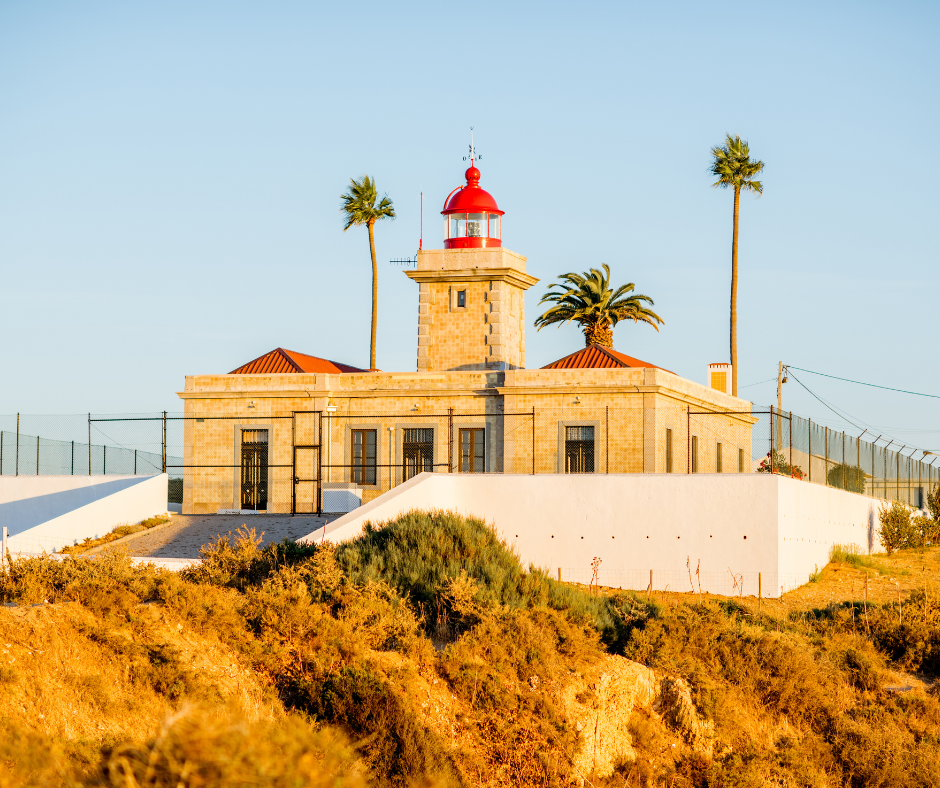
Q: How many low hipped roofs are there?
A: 2